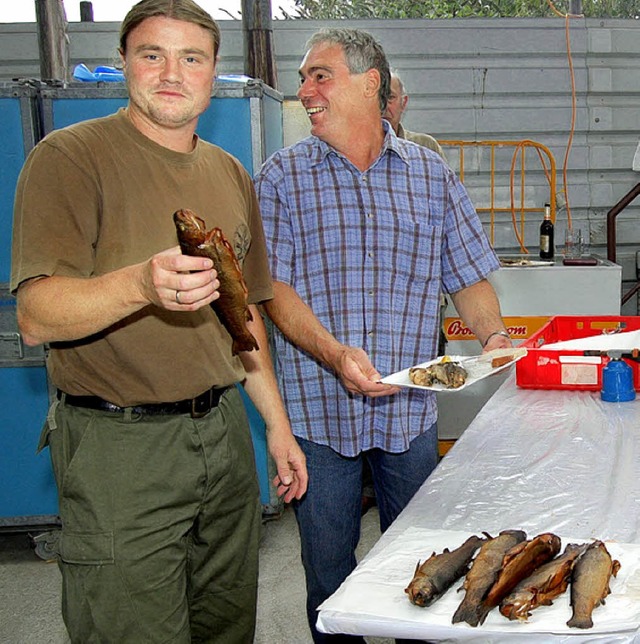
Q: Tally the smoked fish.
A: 6